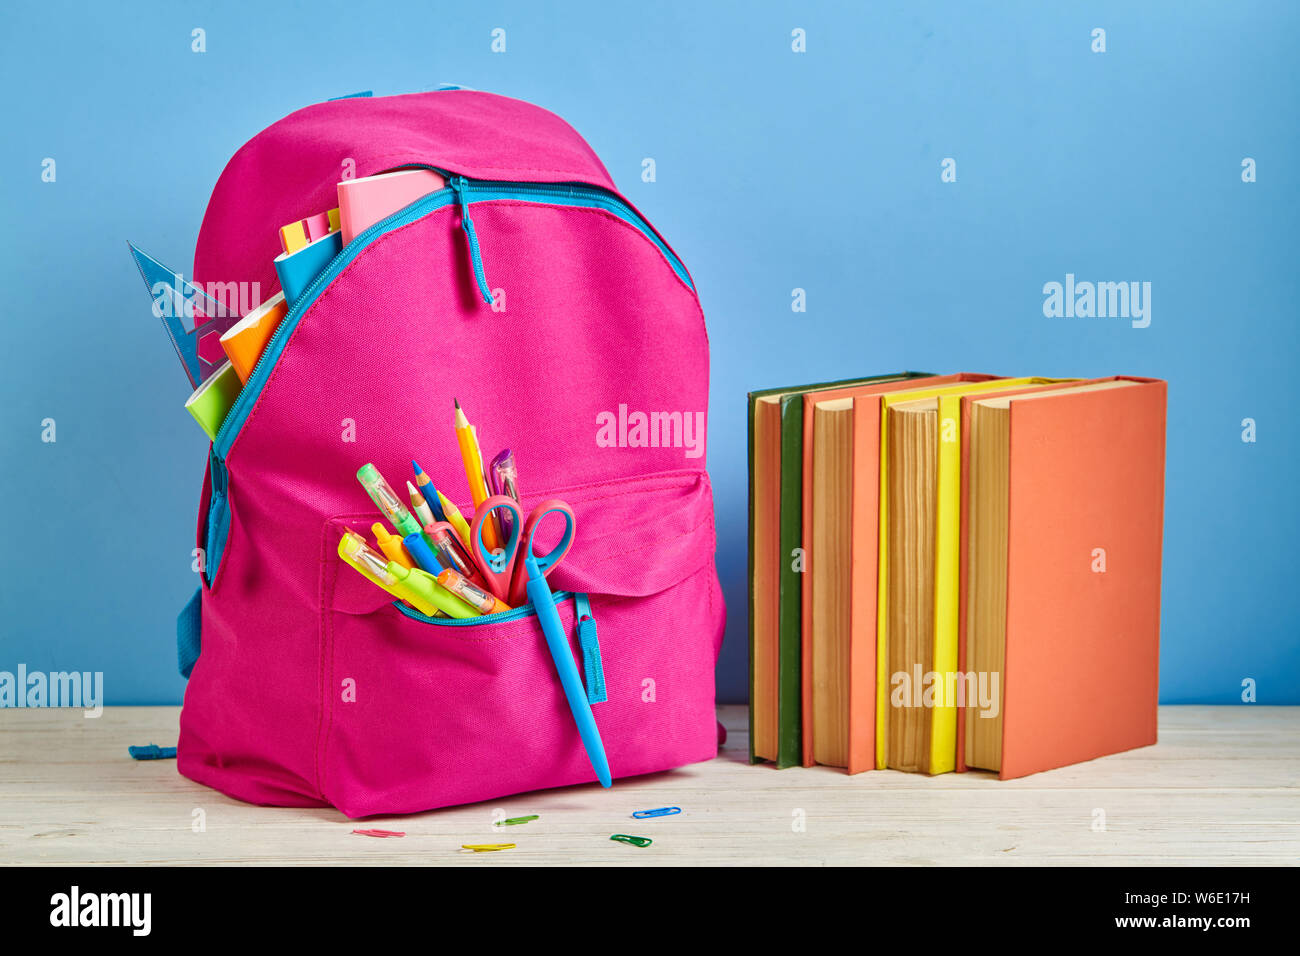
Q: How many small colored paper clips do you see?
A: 5